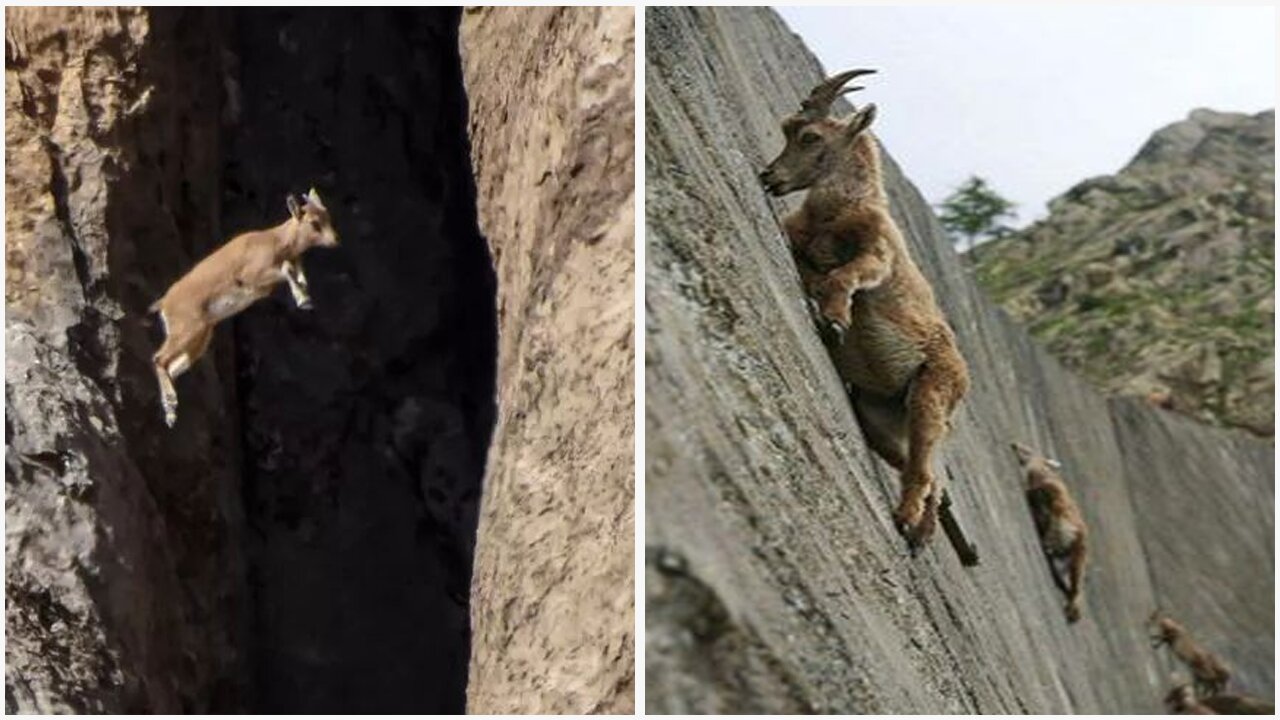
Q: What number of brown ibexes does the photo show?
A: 5